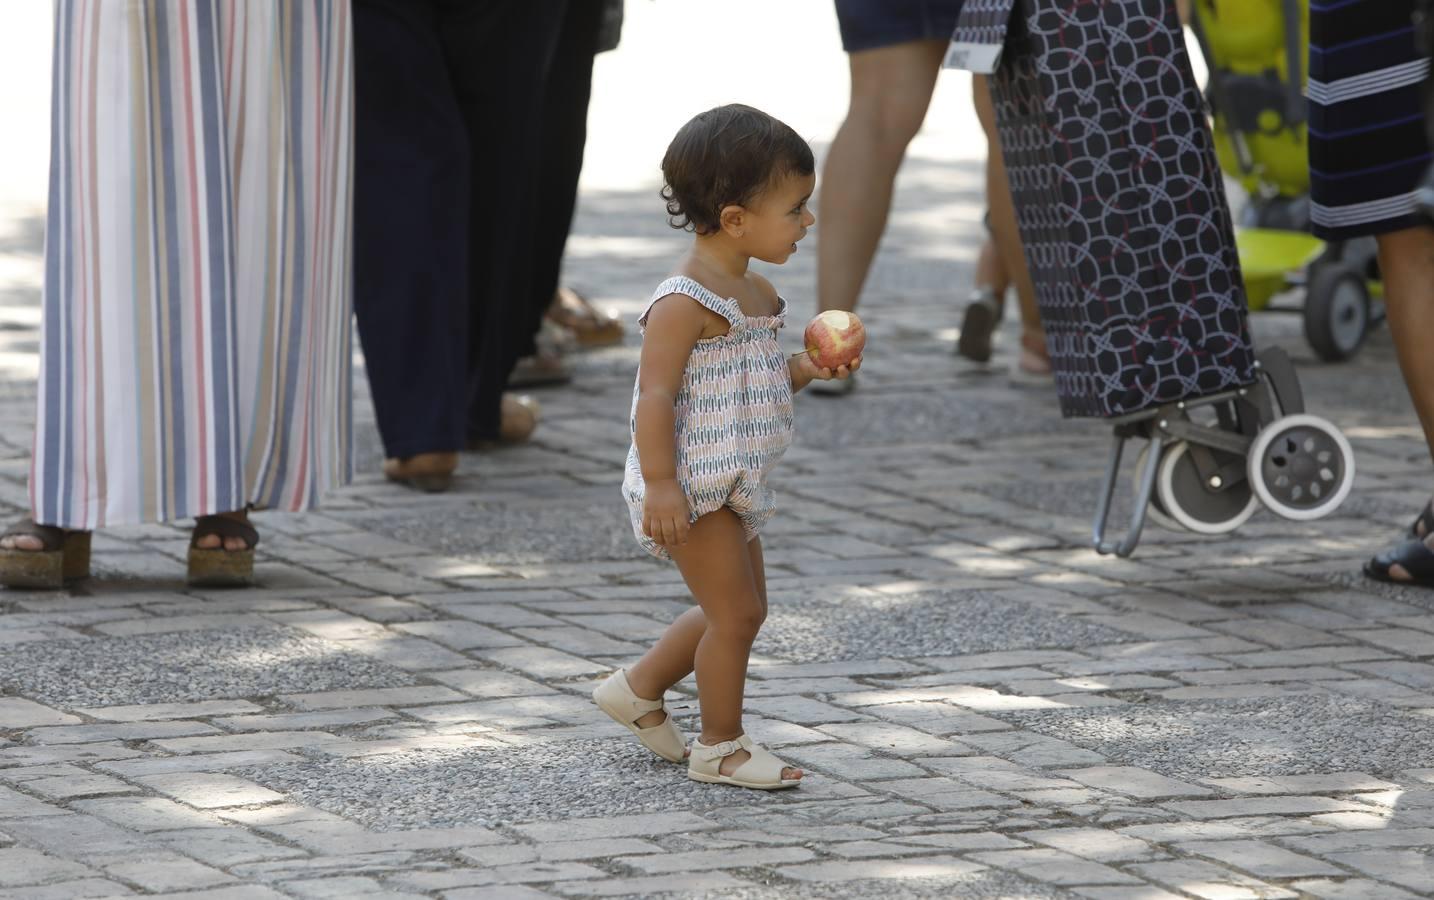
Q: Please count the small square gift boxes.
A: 0